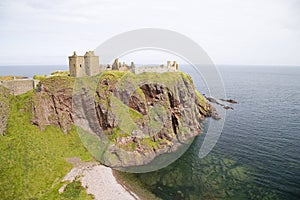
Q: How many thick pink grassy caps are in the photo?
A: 0